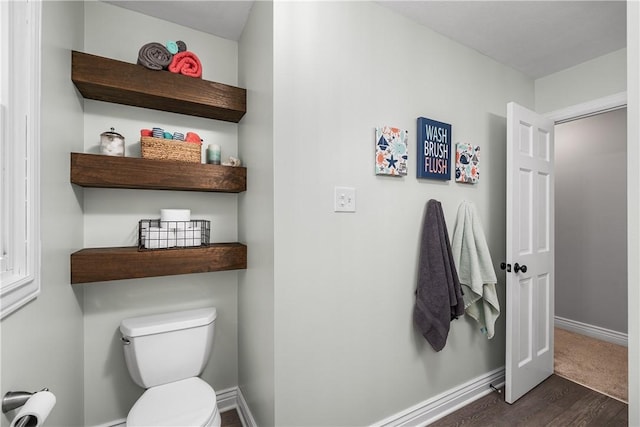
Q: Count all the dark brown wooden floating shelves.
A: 3